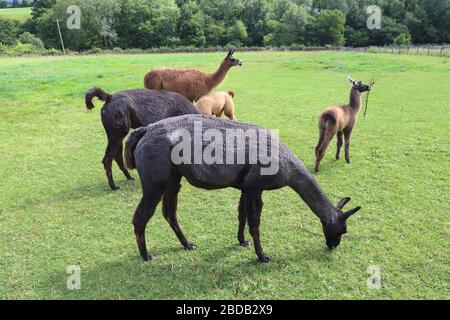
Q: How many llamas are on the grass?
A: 5